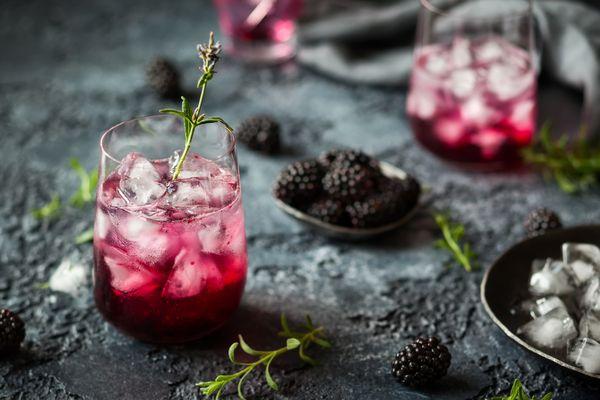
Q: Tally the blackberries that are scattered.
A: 5